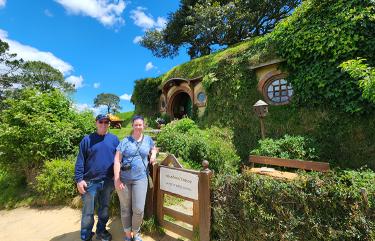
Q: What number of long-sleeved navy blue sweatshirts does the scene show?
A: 1